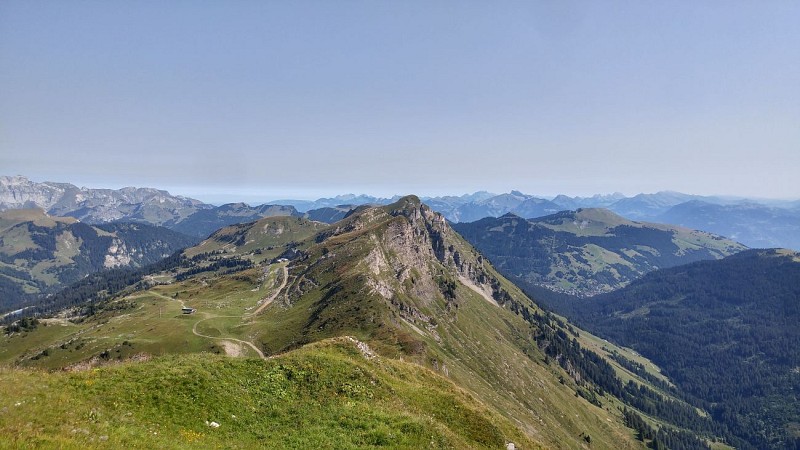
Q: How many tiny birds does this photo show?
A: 0